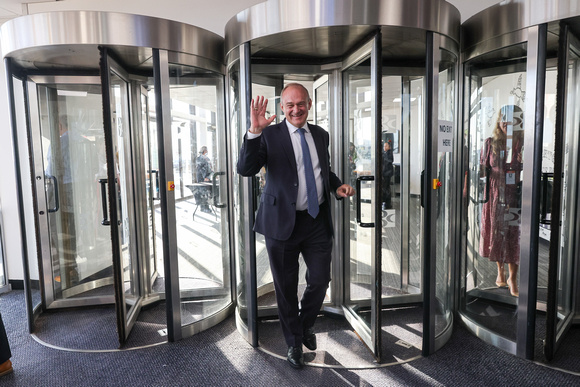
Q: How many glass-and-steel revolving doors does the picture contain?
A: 3